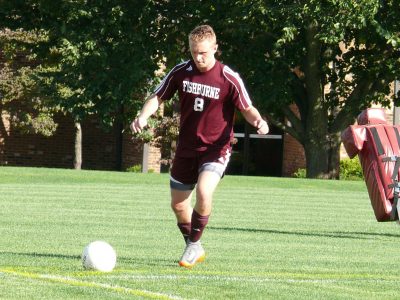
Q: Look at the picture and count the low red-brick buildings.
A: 1